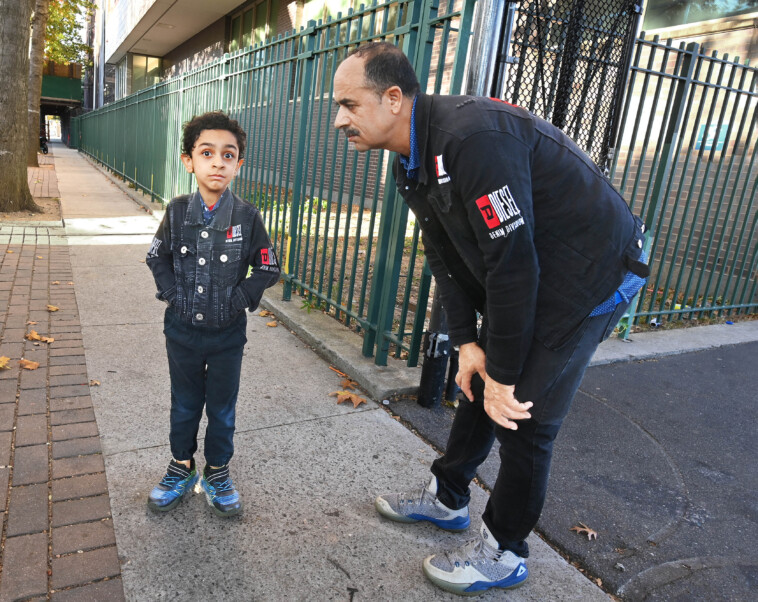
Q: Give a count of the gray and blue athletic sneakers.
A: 2